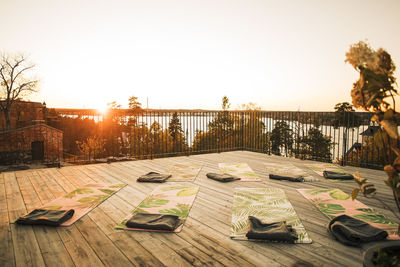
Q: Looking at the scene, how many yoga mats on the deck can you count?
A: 8